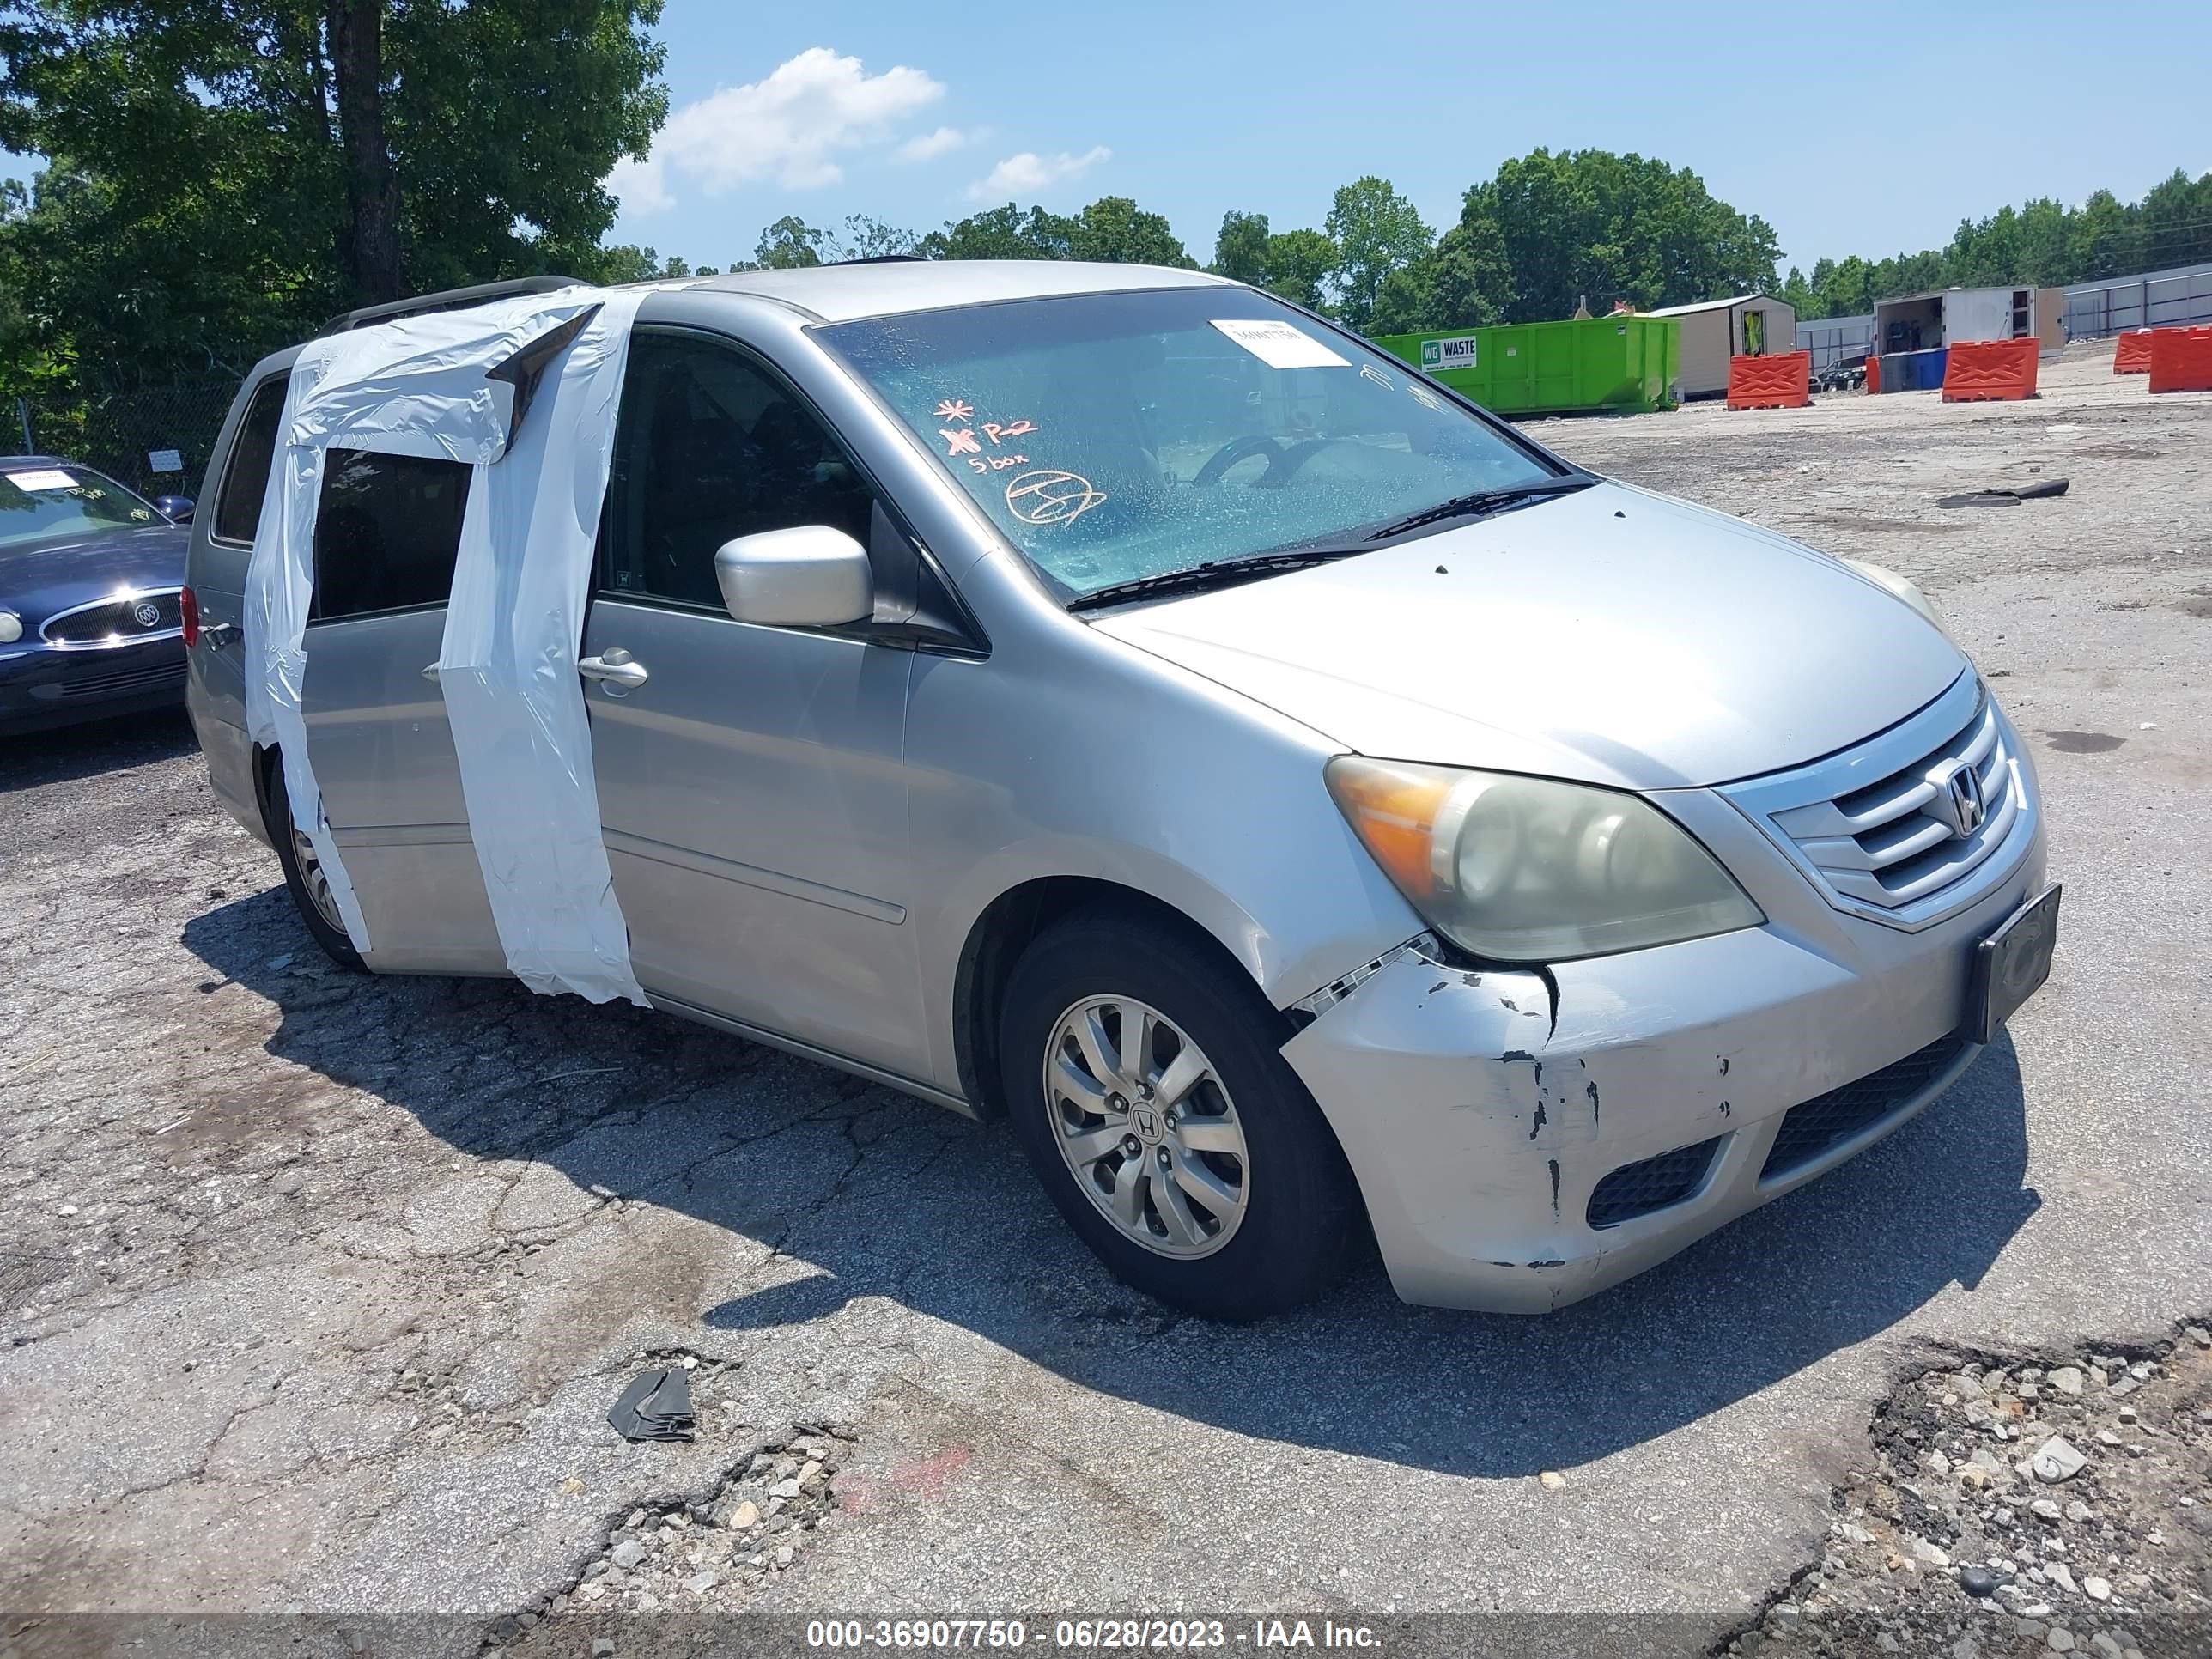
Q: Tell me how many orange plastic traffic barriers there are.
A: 5